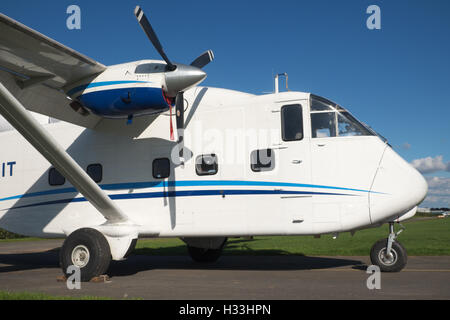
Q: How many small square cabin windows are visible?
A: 5